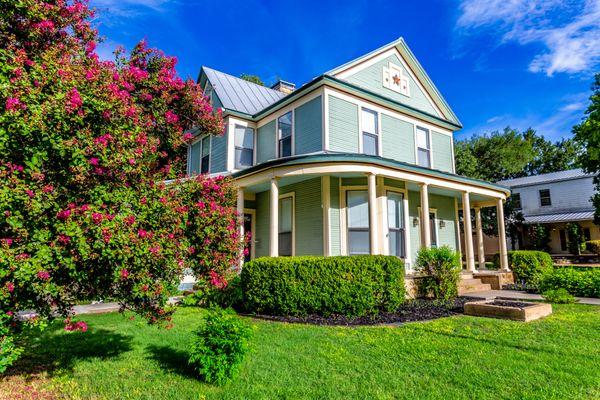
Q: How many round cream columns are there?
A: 7